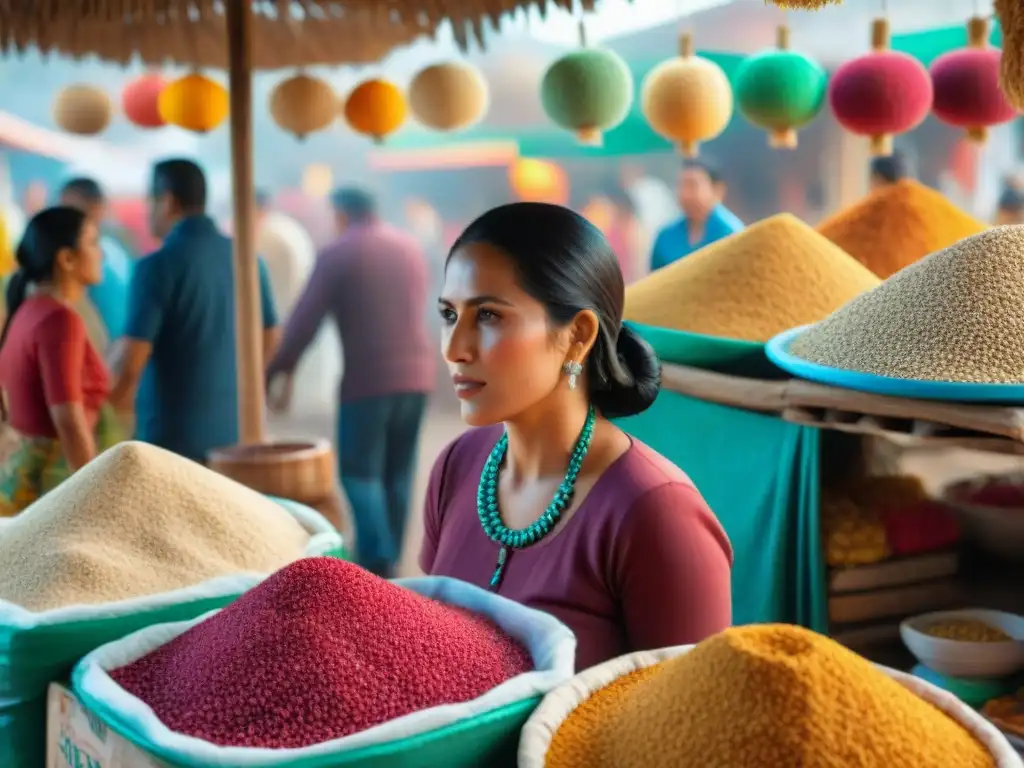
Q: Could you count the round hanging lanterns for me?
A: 11